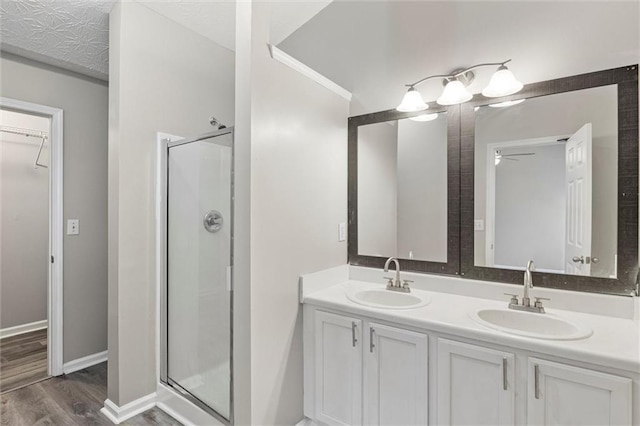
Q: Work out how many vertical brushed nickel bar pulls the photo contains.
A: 4